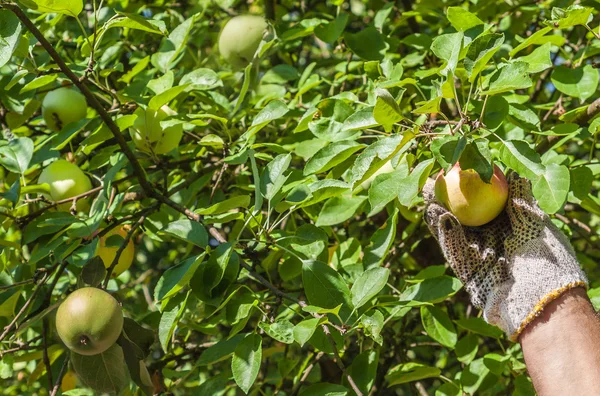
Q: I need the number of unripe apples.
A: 5